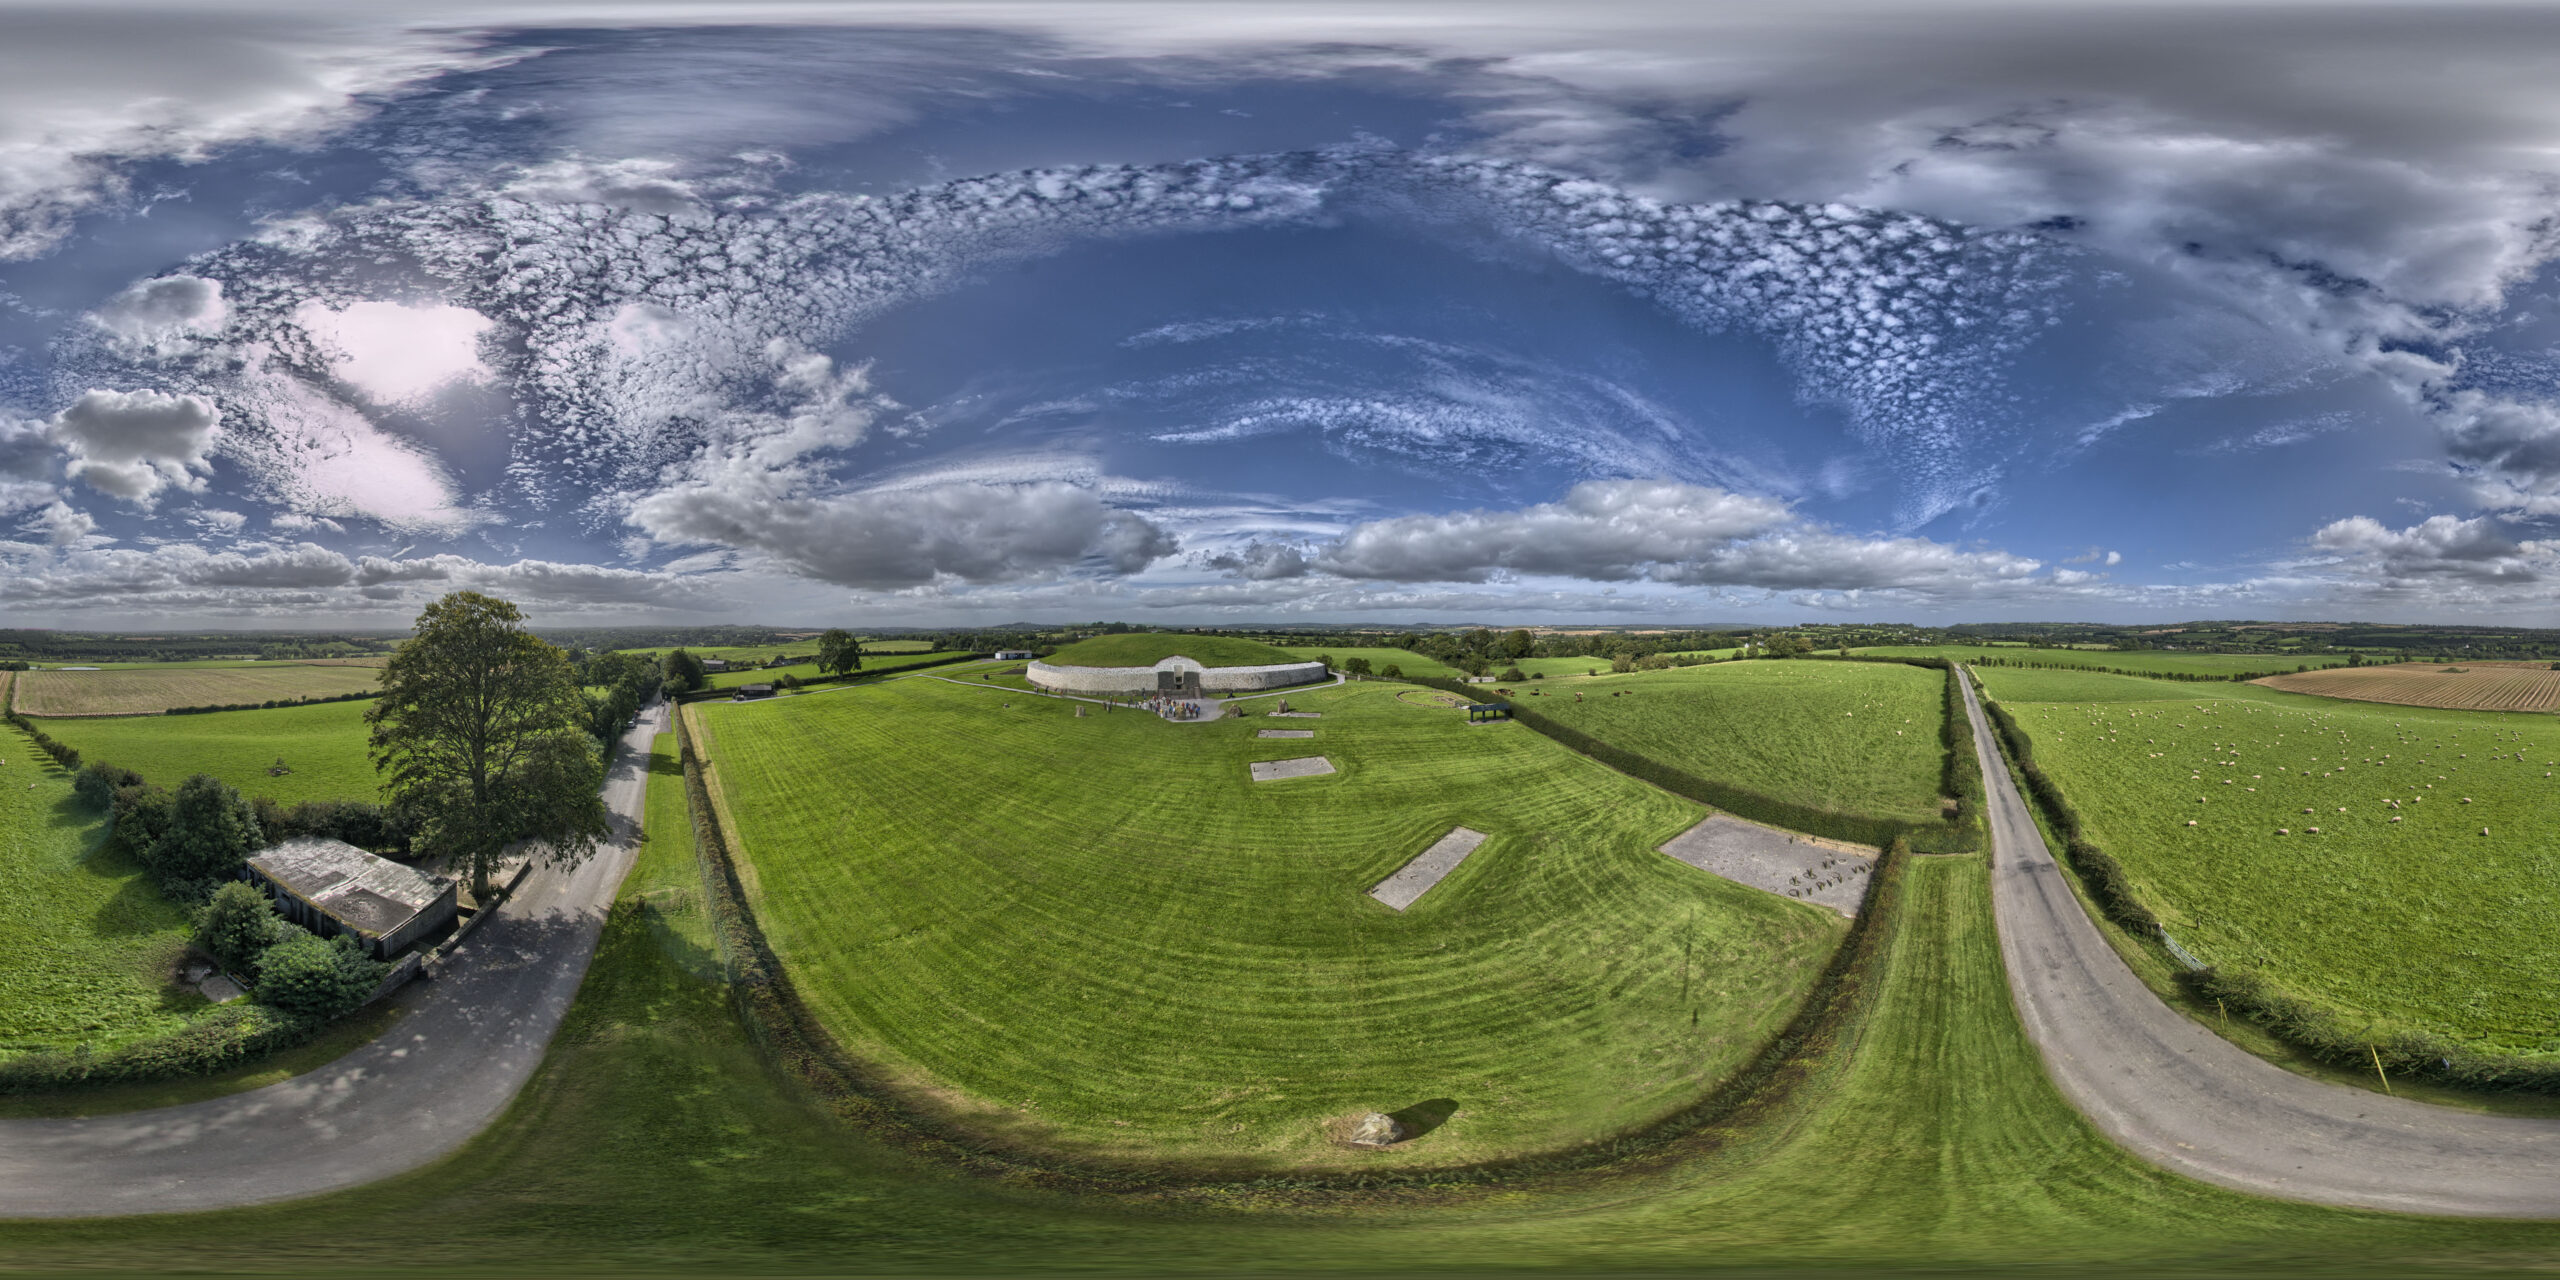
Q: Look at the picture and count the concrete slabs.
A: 5